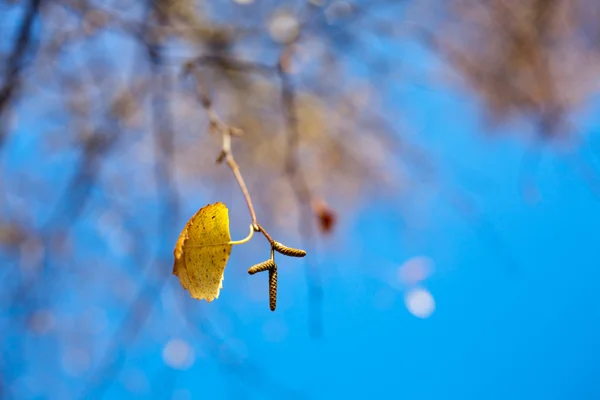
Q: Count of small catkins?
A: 3